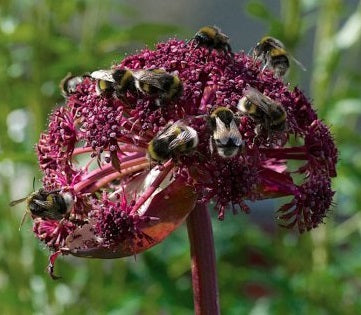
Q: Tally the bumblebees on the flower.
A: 9